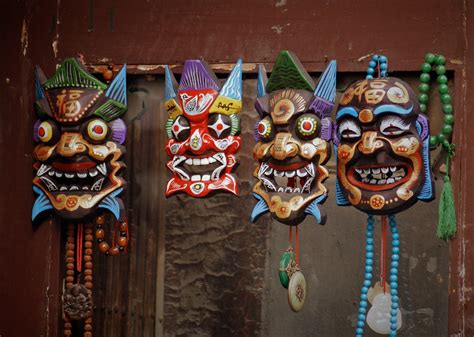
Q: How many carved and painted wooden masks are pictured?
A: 4